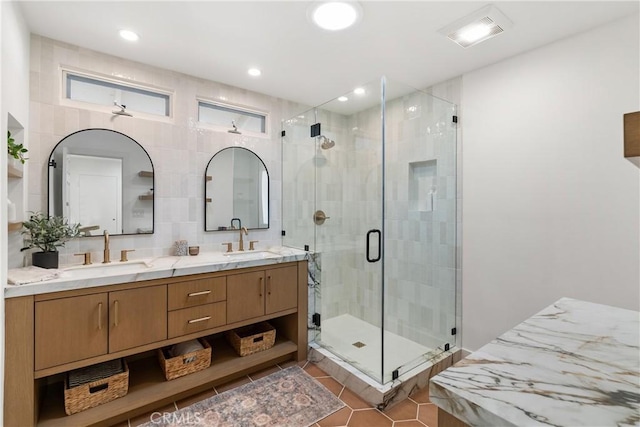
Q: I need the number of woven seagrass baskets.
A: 3